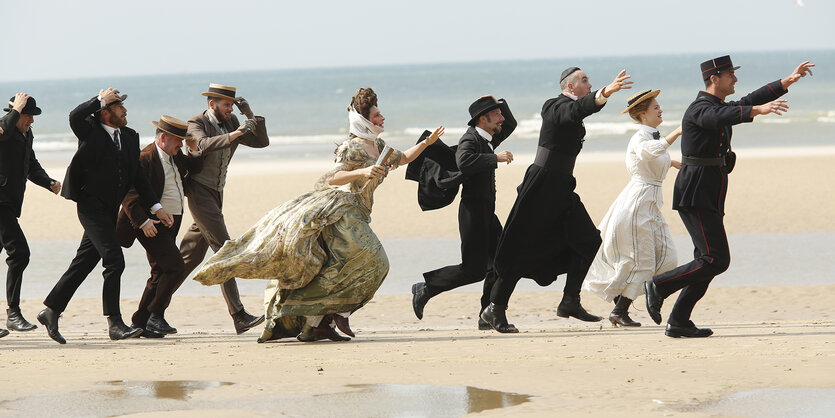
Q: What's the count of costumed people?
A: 9